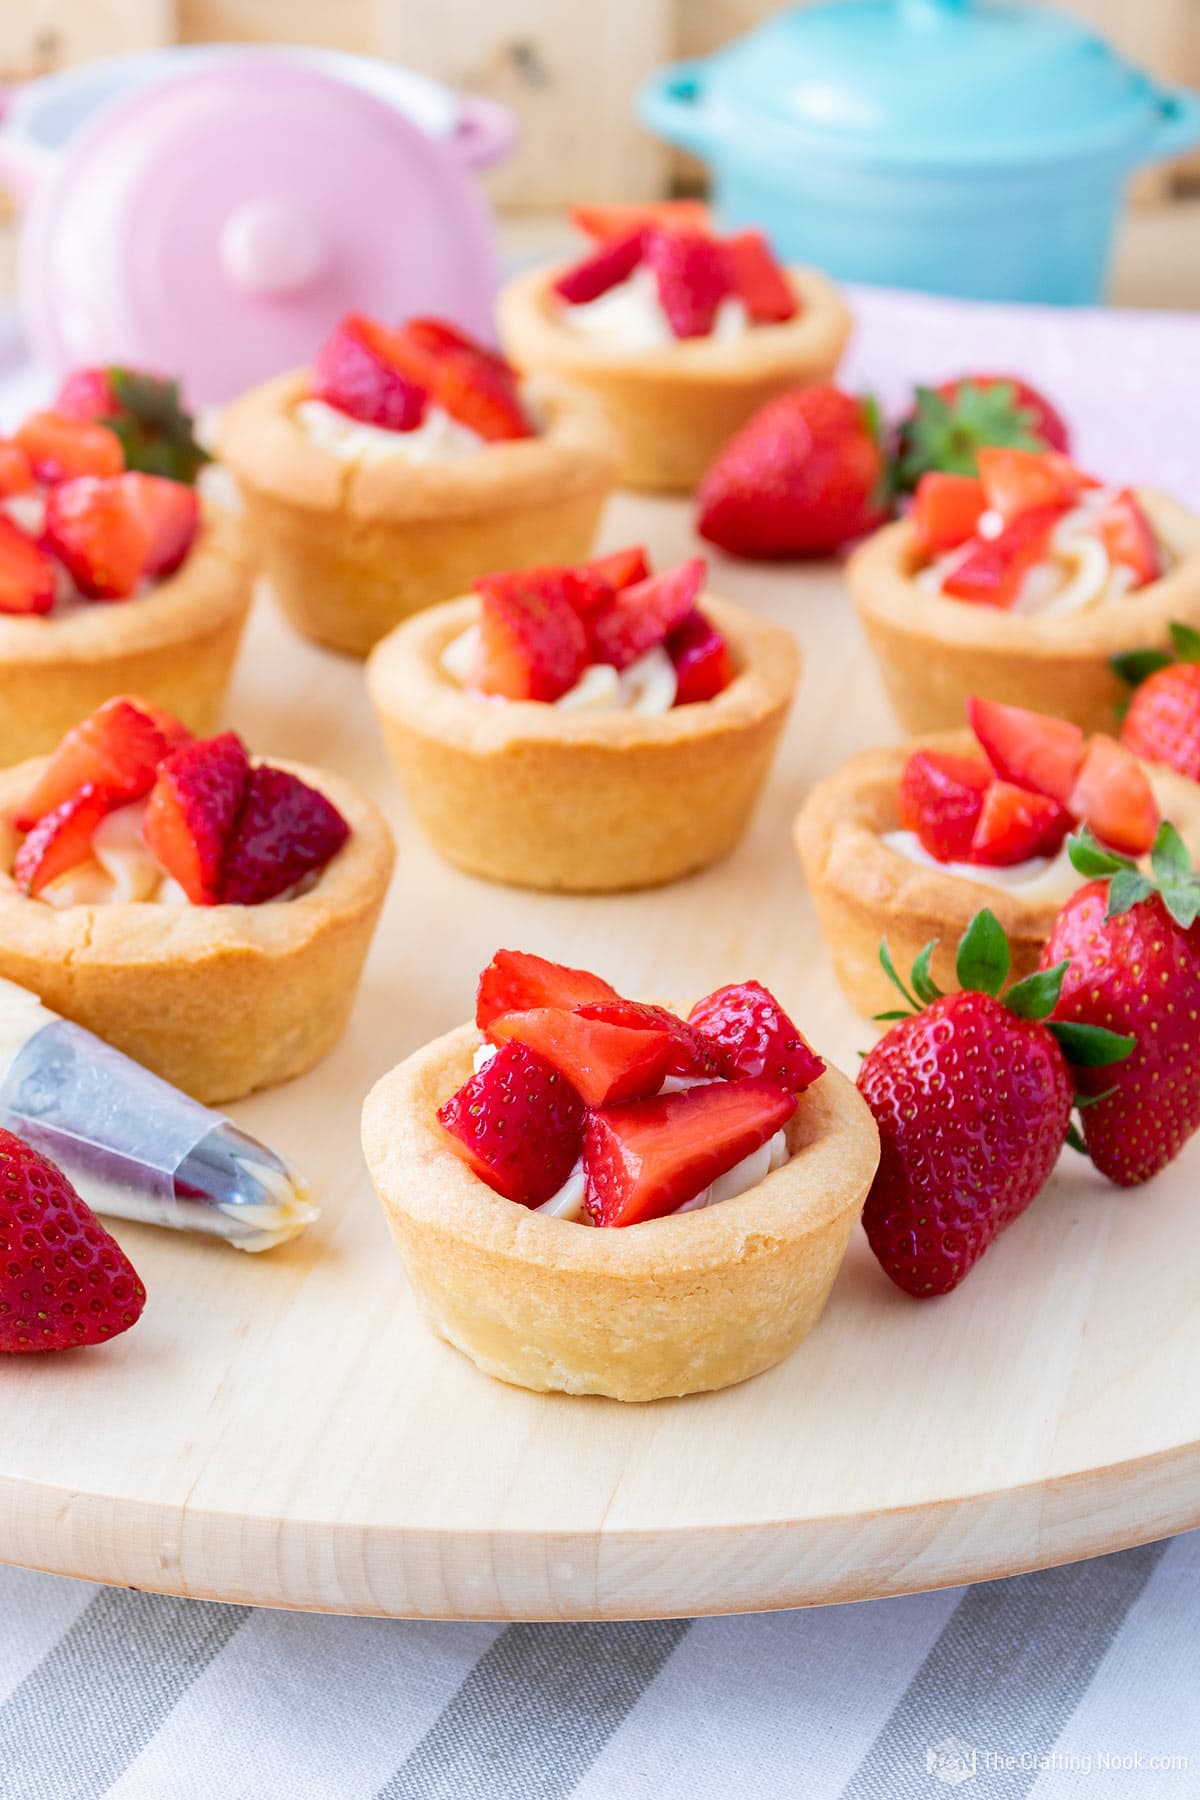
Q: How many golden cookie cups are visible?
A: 8